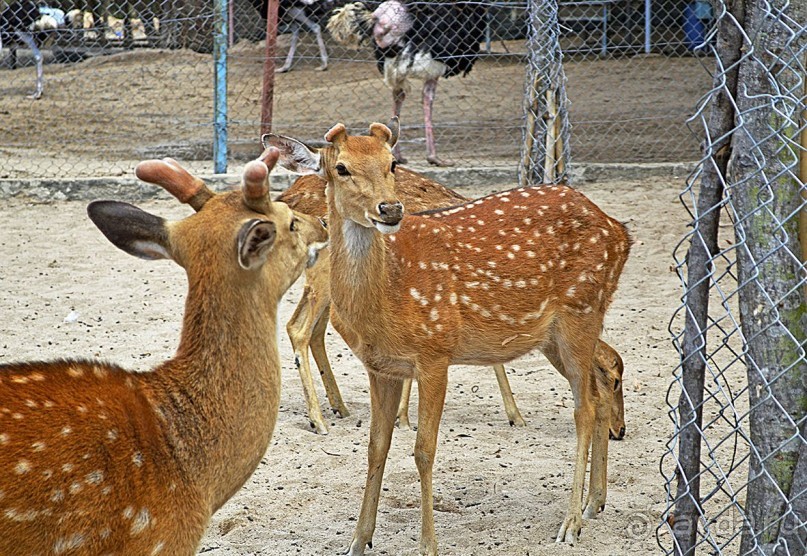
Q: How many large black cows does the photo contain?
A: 0